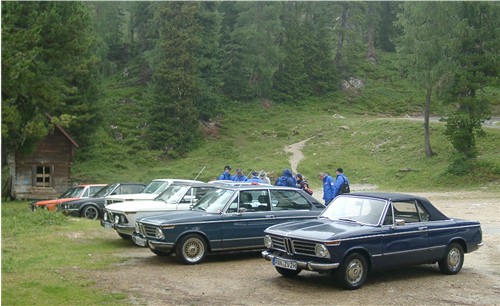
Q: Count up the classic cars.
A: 6